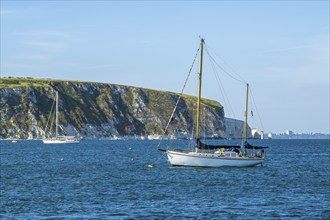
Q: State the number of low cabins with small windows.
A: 1